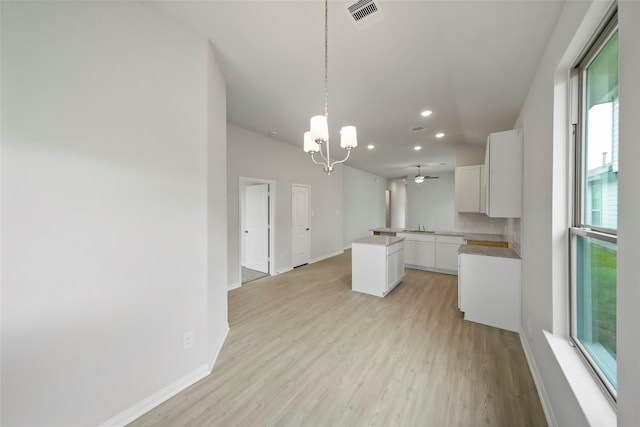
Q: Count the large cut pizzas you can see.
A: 0